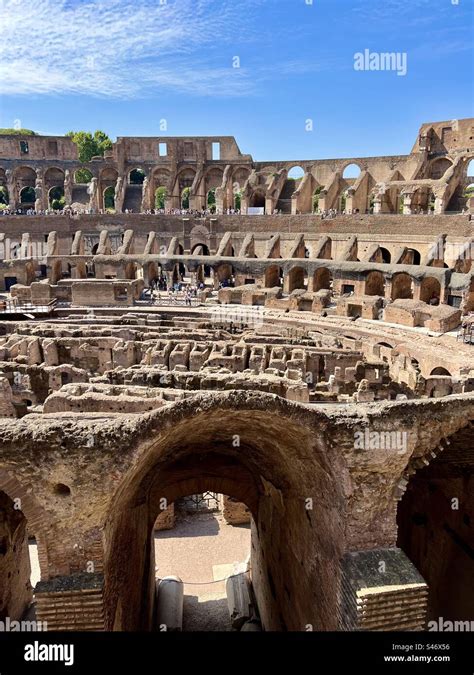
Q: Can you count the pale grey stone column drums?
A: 2